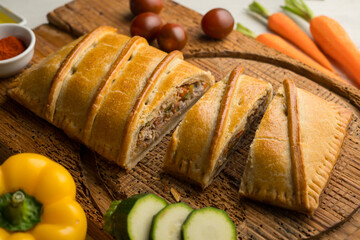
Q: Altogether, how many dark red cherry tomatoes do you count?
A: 4